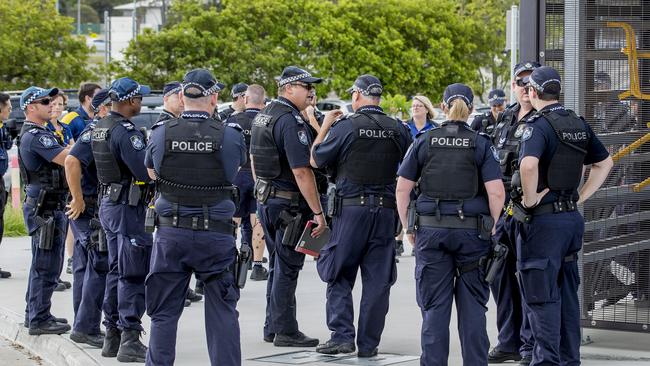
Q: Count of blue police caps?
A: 12